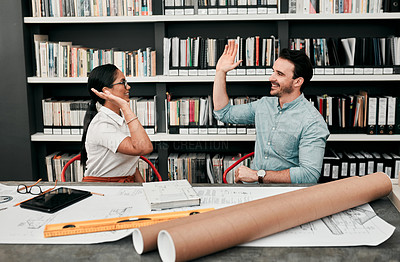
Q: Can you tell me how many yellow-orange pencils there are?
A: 2